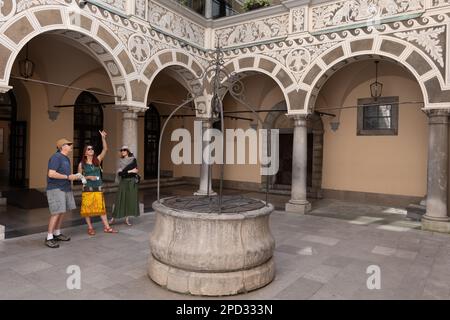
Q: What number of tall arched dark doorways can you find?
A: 3